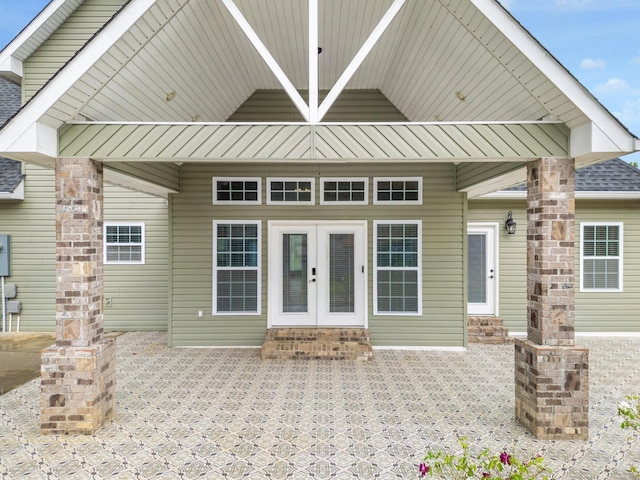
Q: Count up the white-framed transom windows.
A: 4